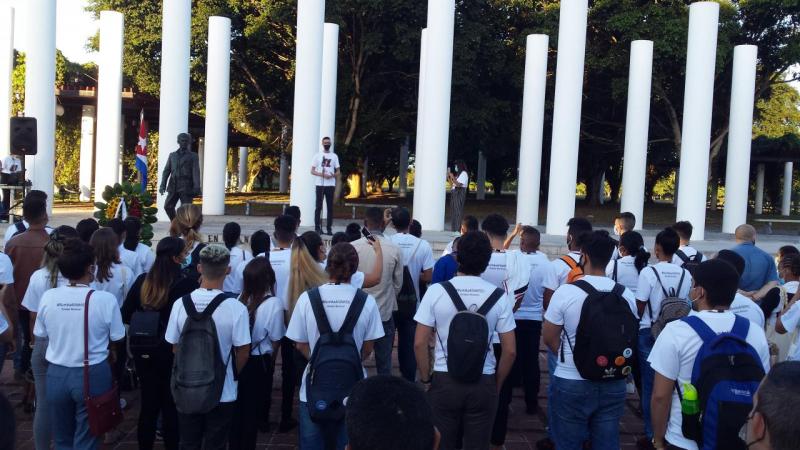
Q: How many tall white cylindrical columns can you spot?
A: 14